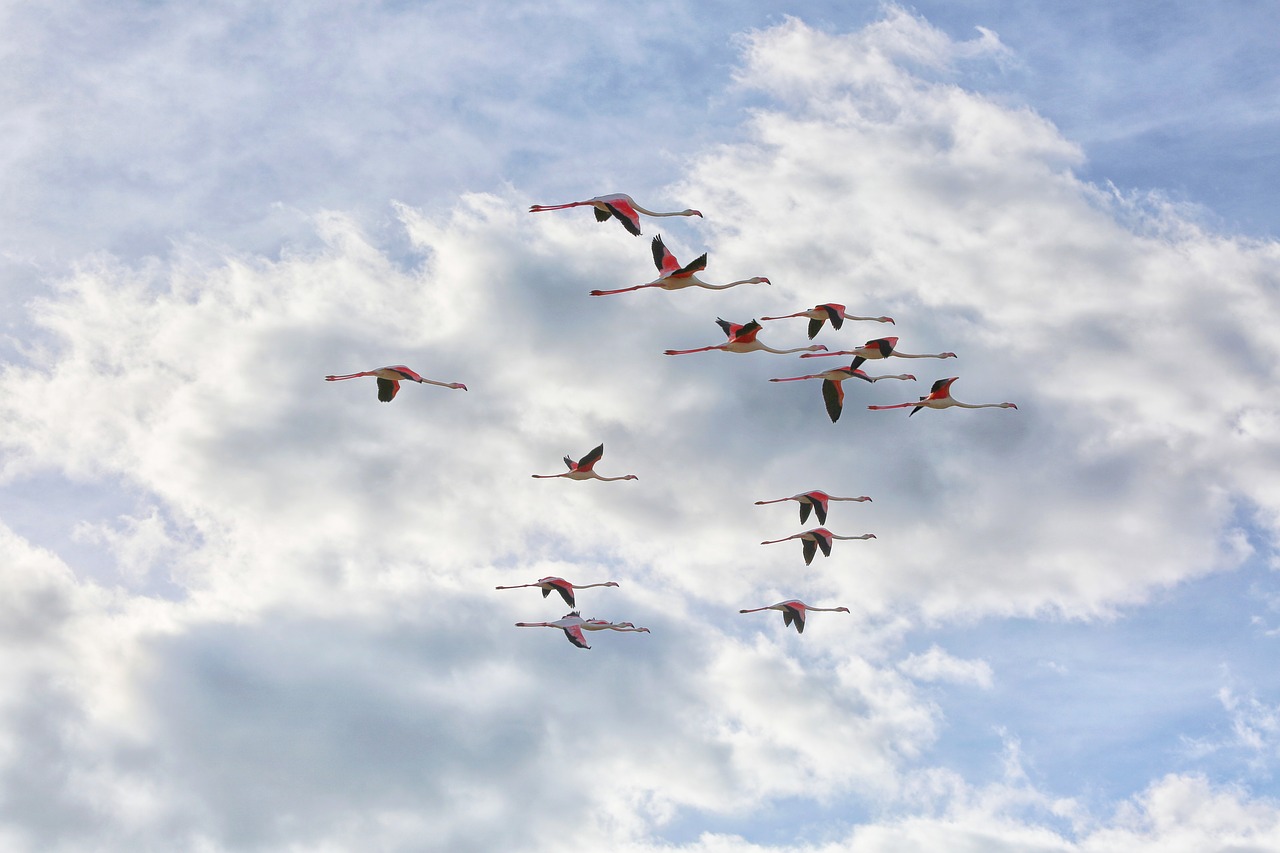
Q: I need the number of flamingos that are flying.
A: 15